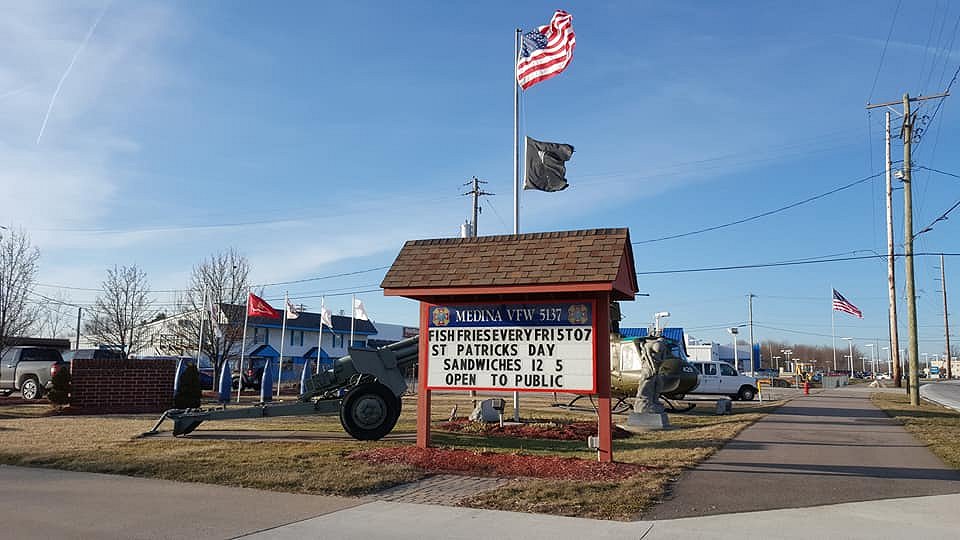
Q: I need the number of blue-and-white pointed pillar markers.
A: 4